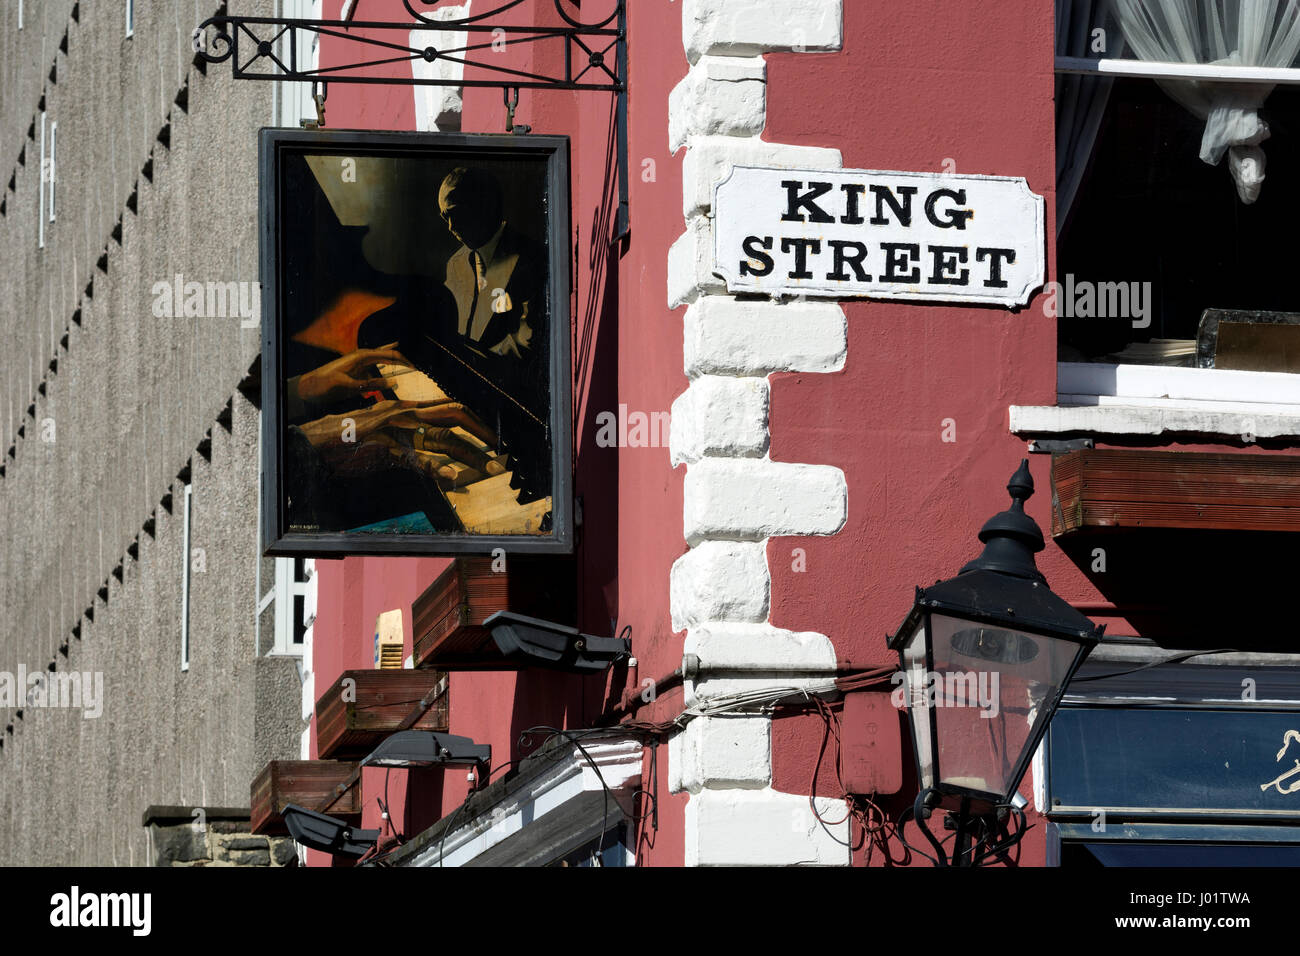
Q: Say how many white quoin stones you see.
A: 11